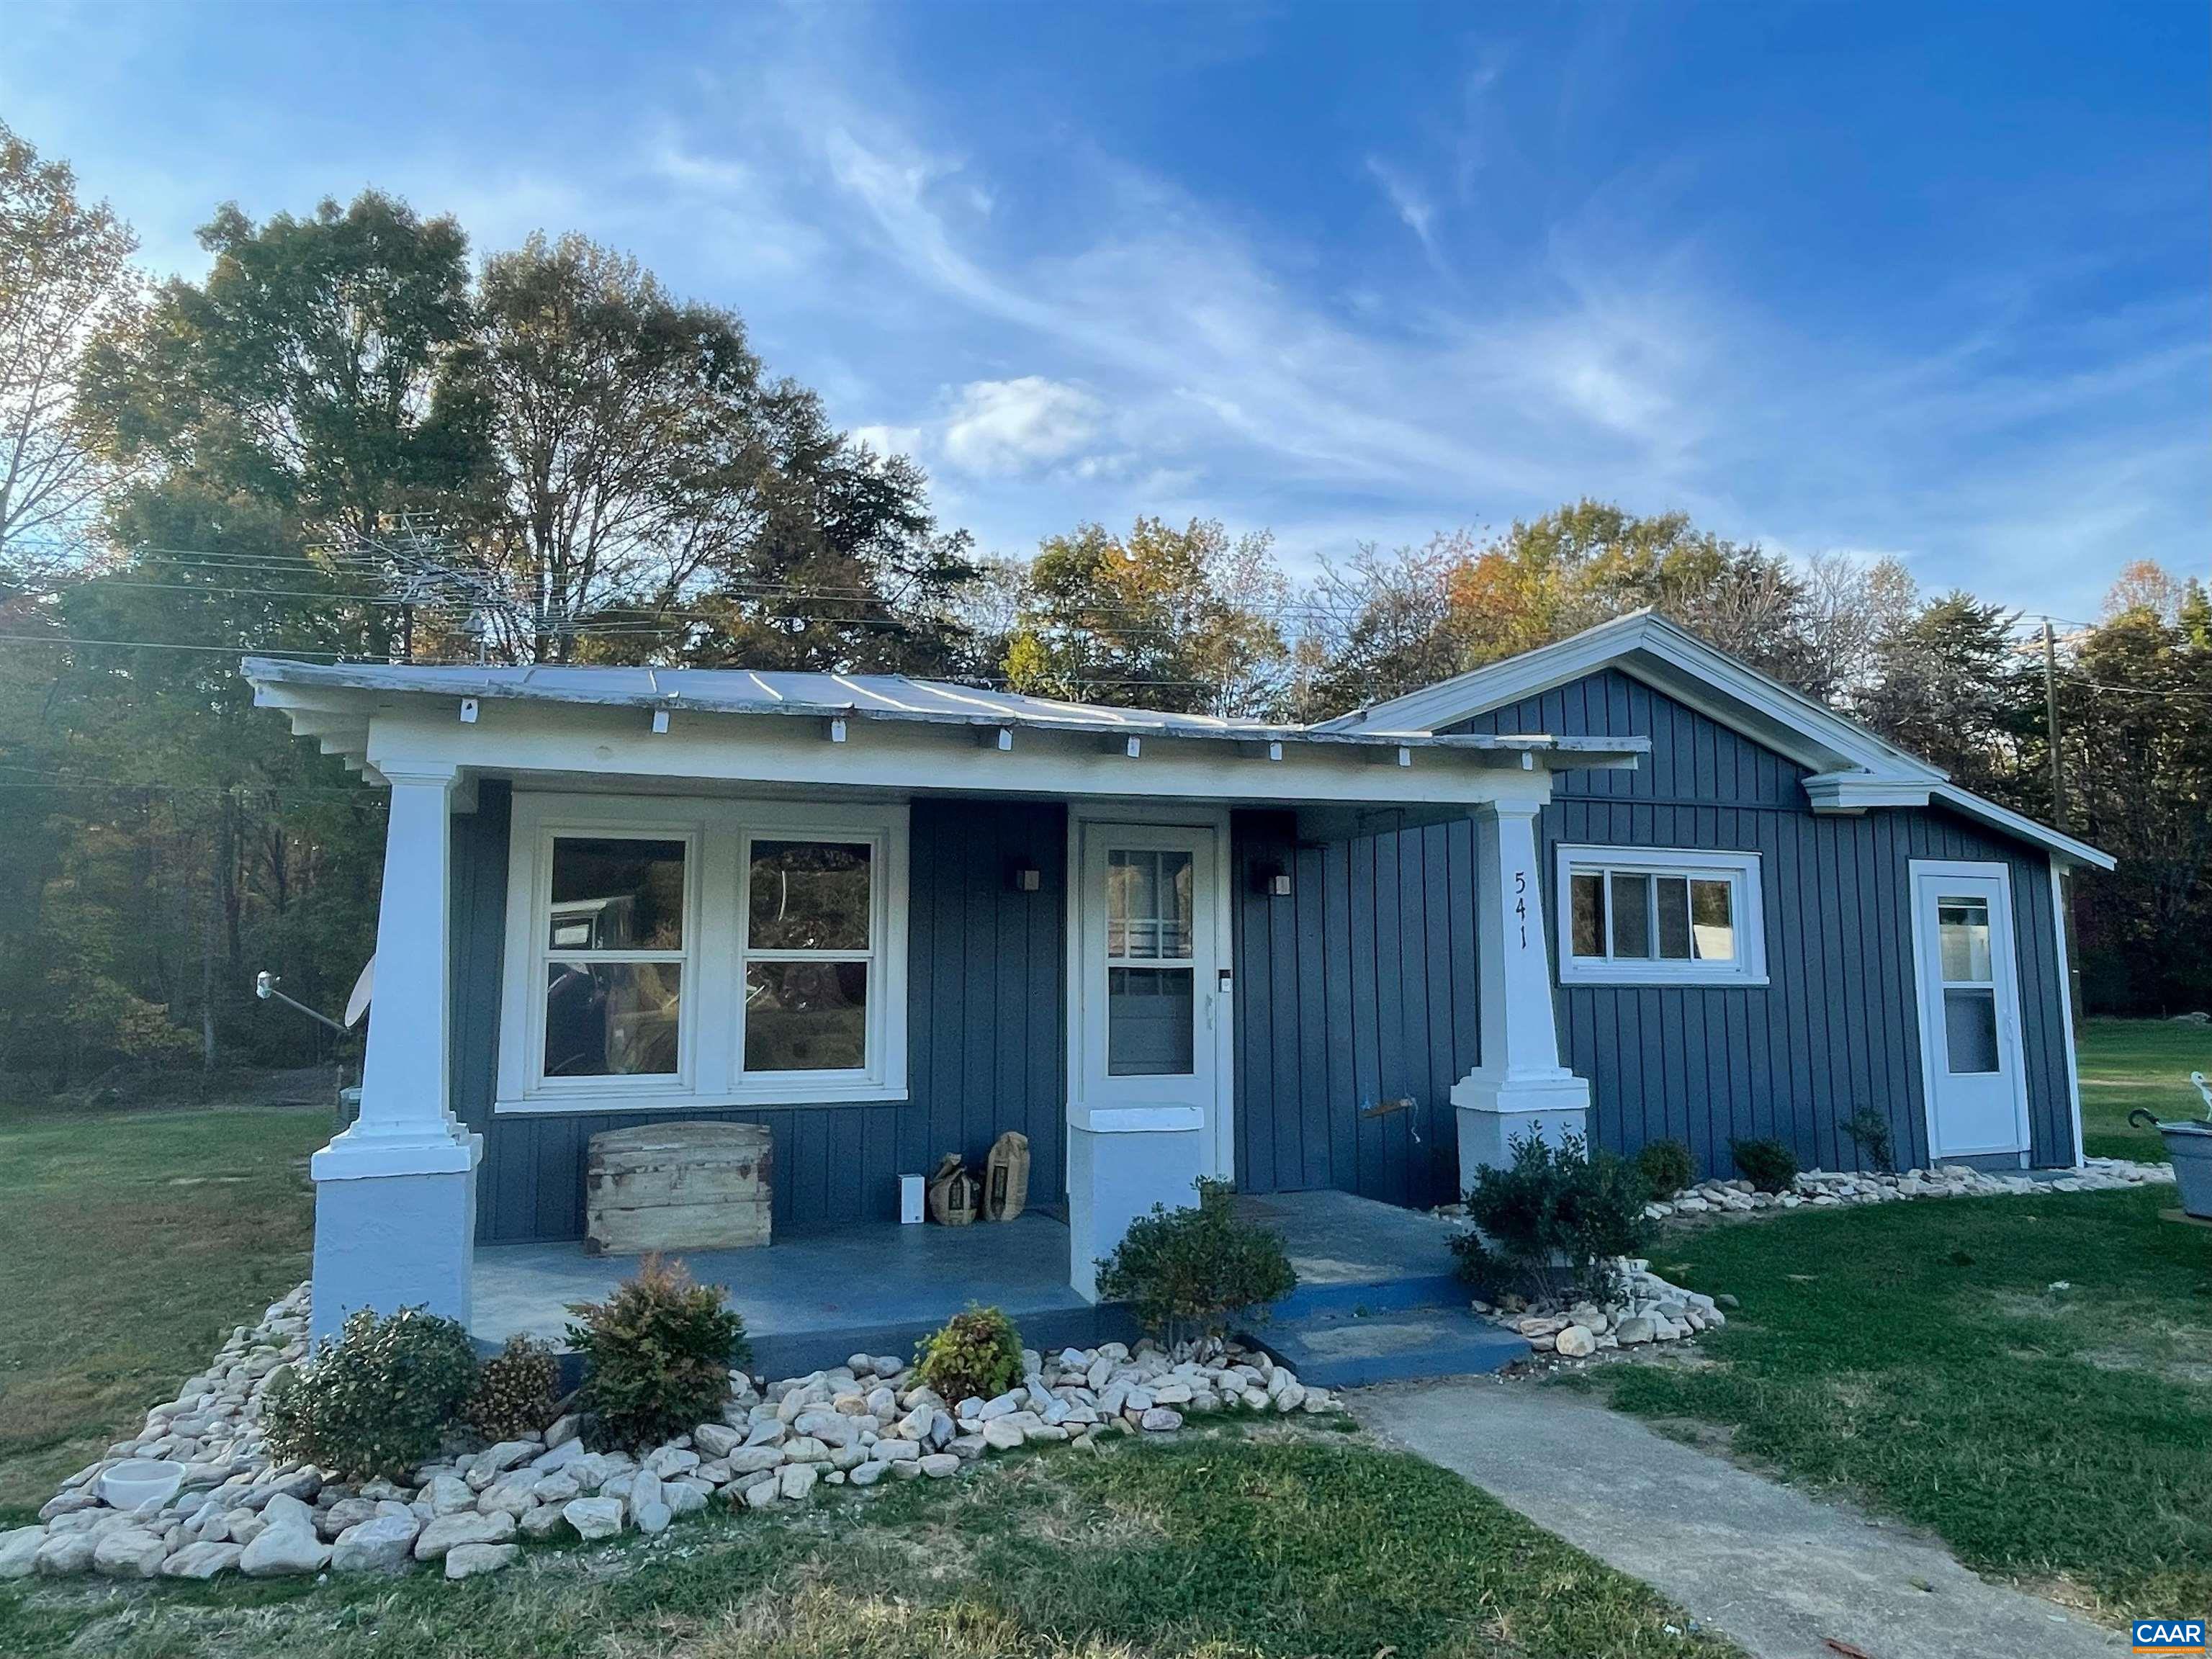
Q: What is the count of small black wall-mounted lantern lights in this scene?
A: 2